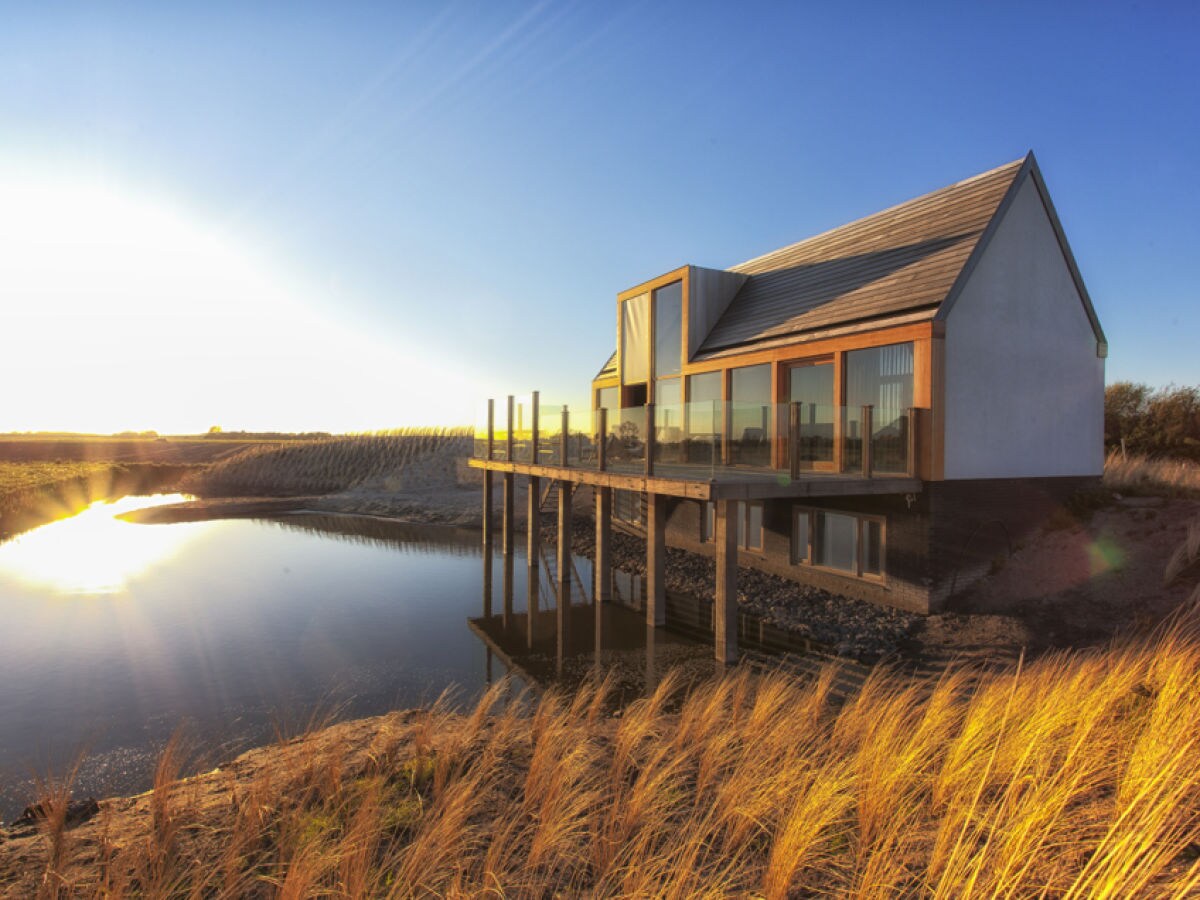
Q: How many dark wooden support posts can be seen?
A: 7